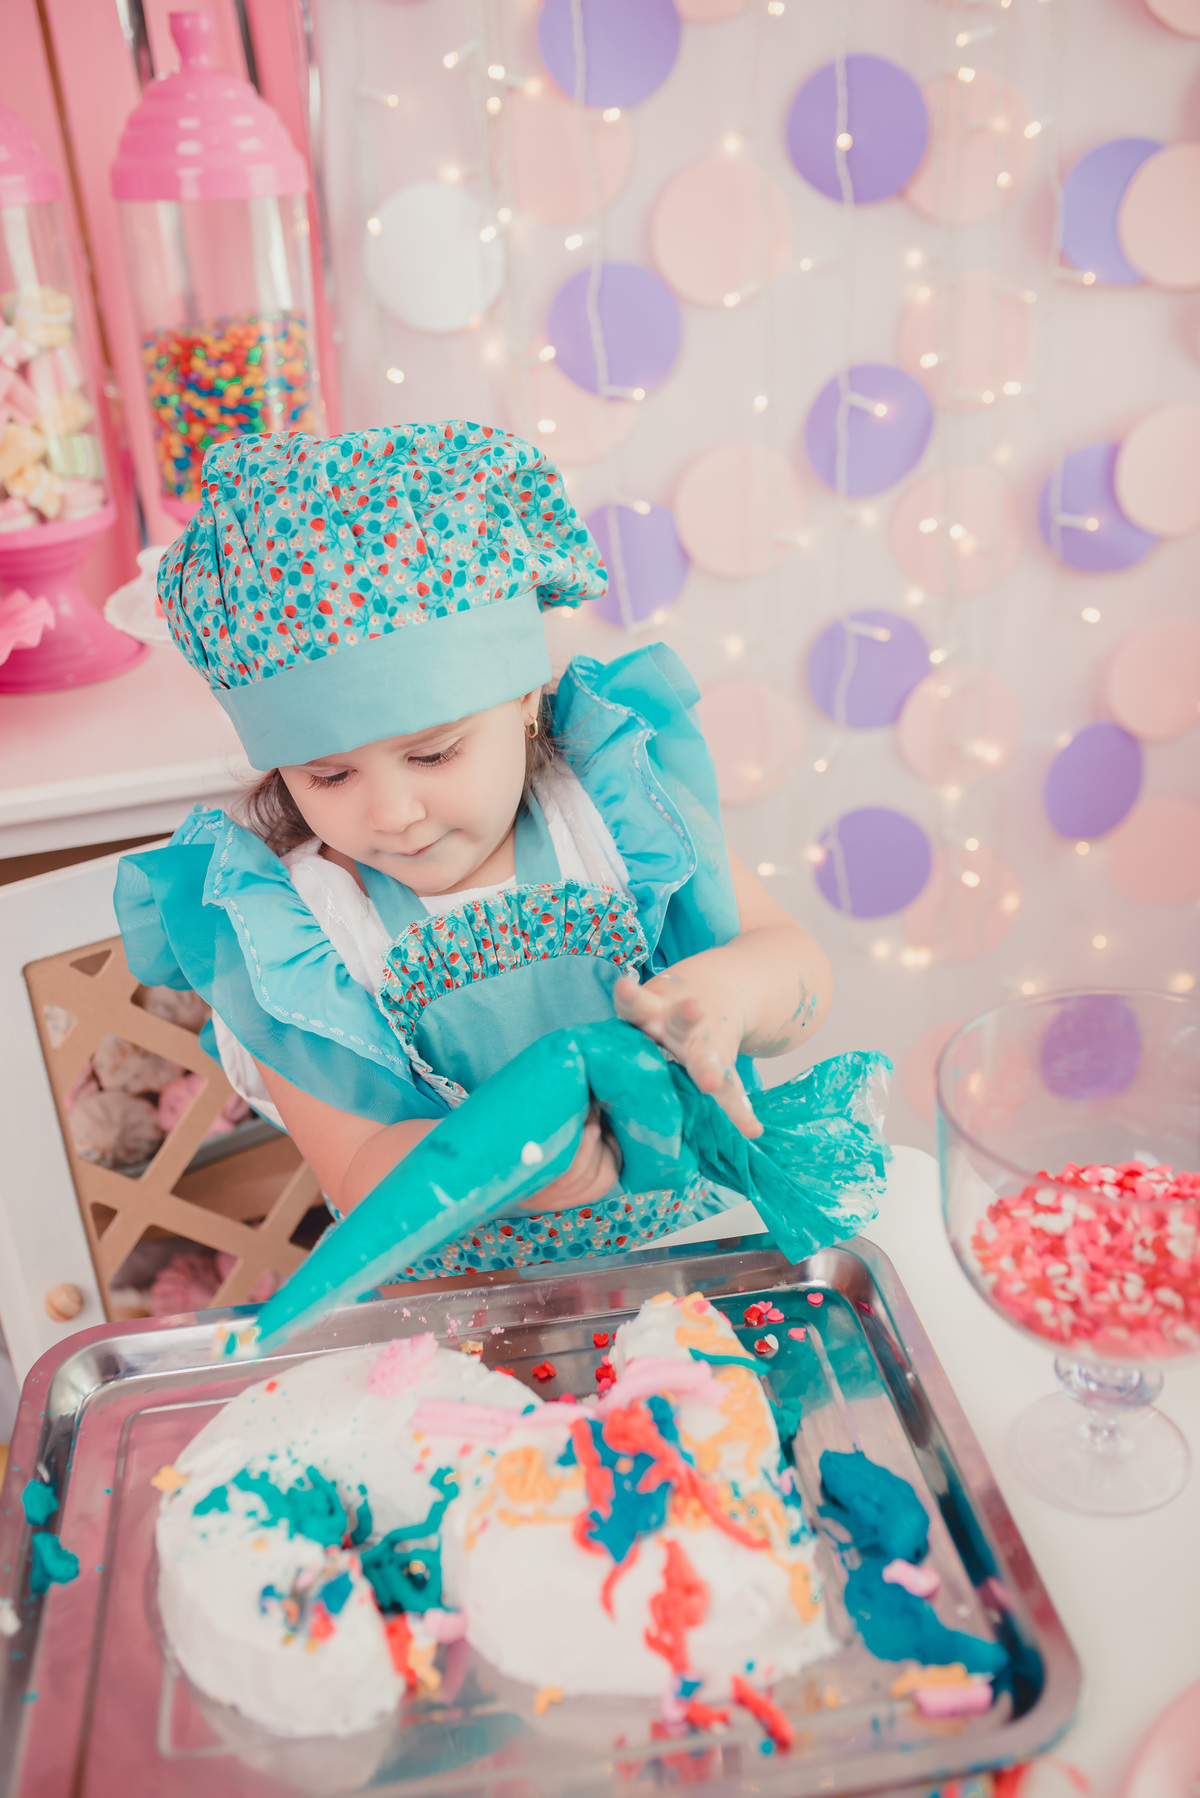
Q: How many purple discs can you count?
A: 11